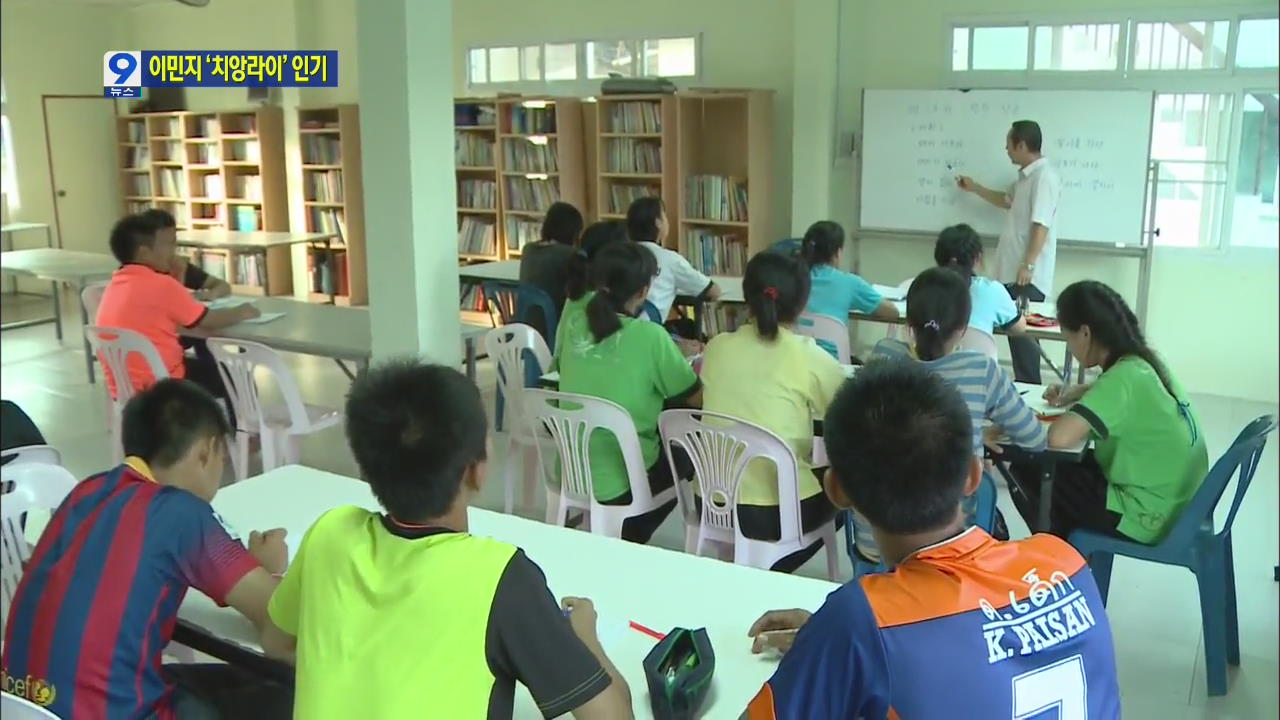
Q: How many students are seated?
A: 14